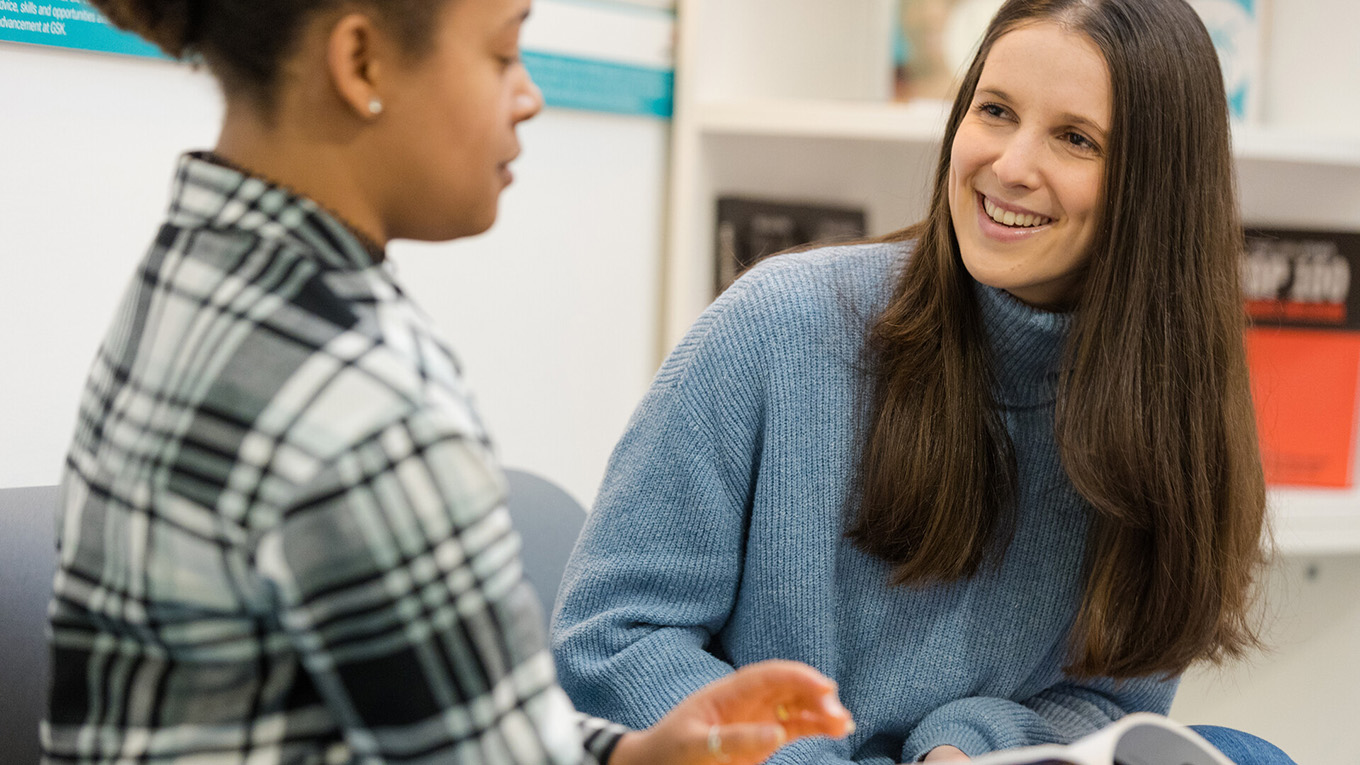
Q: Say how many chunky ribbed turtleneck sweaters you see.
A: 1